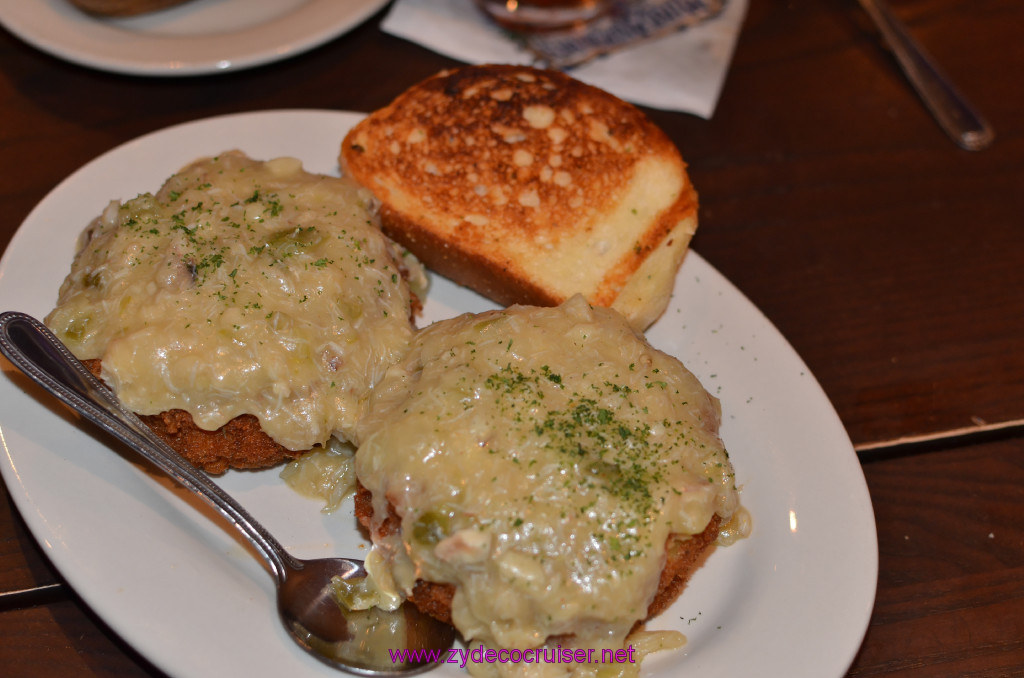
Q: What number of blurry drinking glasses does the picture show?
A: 1